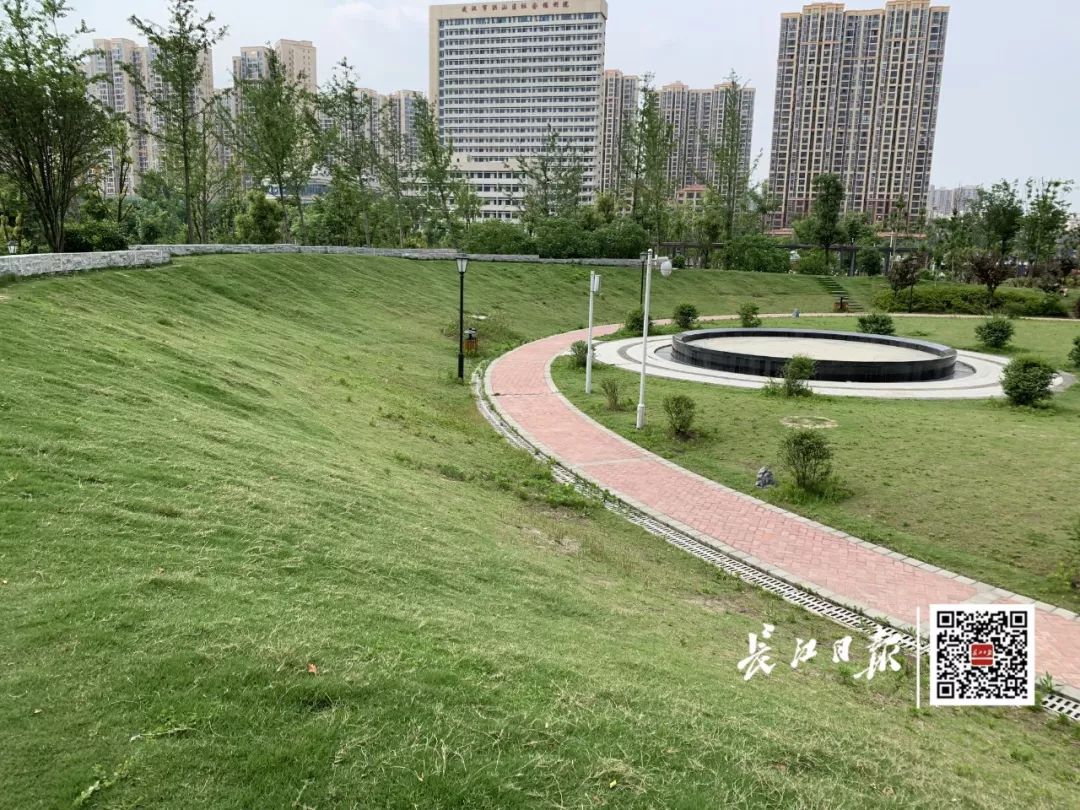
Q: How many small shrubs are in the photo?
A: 12